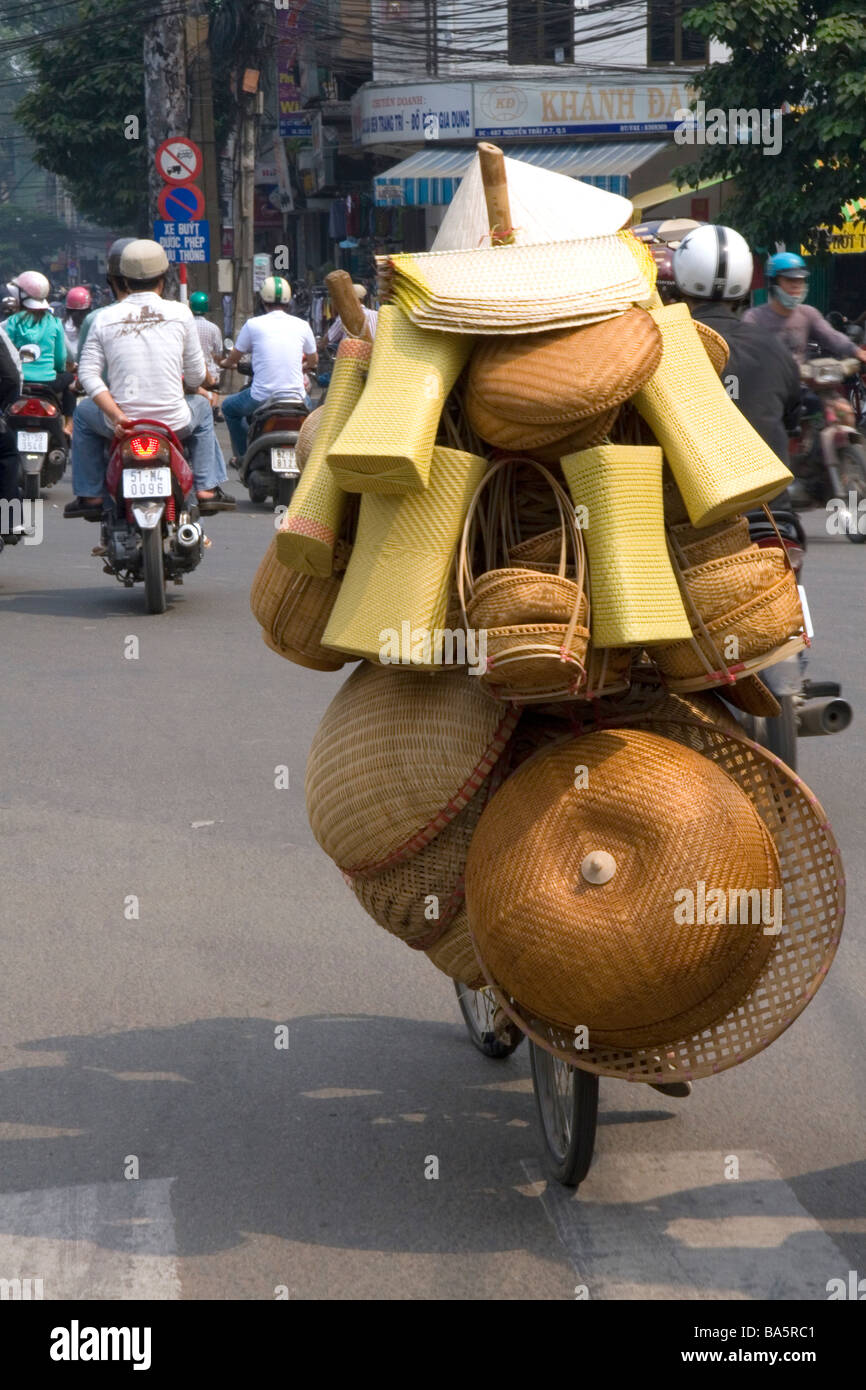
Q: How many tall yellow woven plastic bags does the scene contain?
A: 5